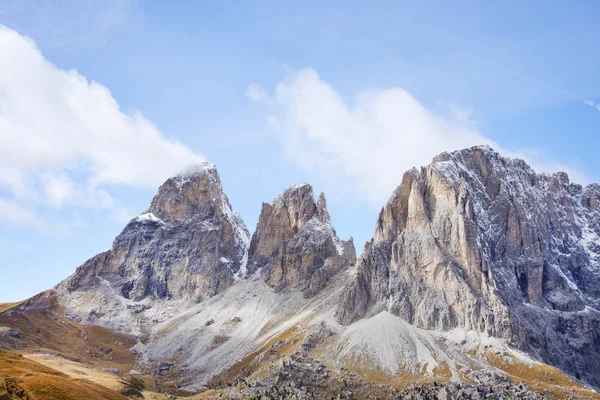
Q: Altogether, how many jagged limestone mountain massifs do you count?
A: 3